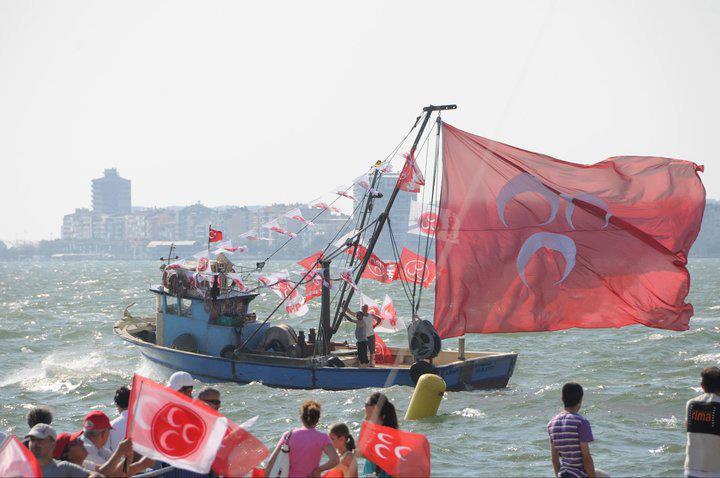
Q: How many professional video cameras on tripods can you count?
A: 0